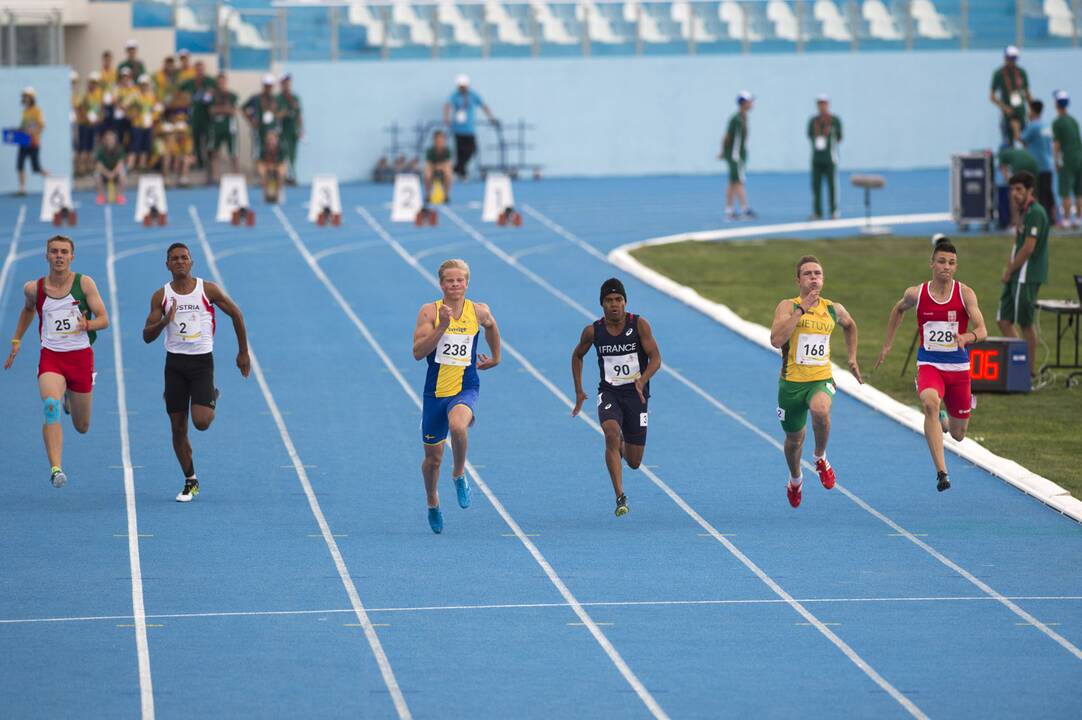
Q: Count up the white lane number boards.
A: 6